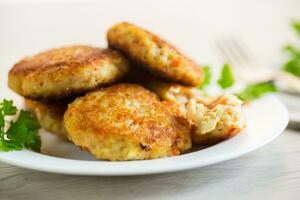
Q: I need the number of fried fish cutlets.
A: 5